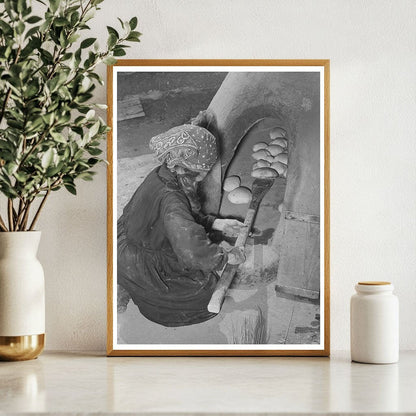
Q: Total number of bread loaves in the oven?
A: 11